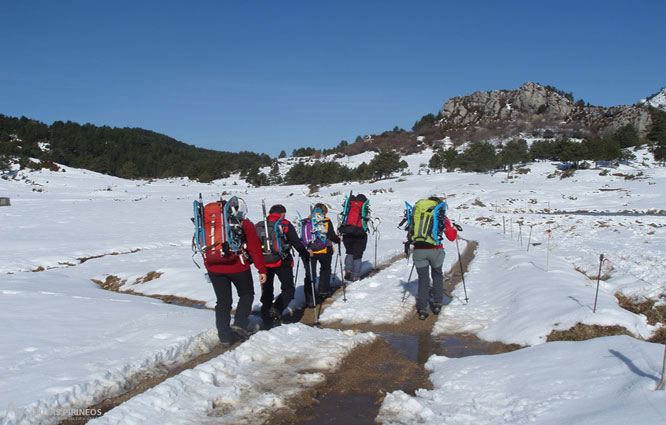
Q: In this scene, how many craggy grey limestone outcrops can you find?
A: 1